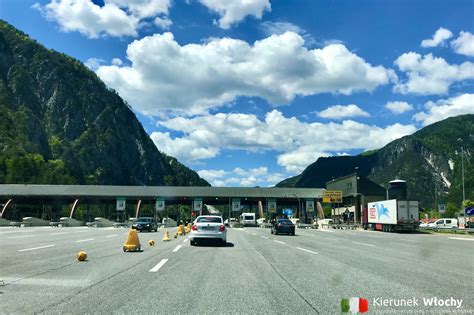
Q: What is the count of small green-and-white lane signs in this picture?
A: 6